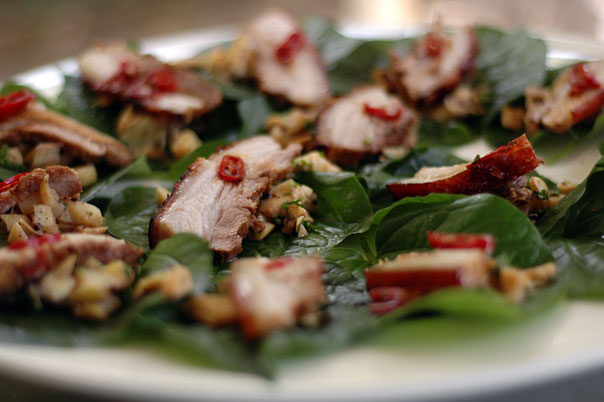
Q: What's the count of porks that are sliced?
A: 12